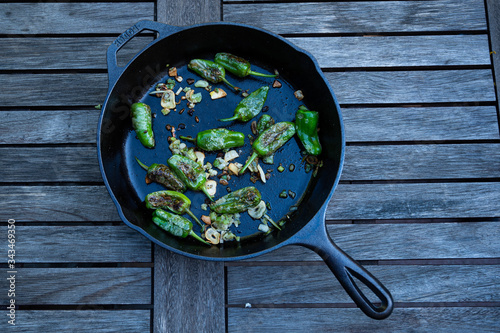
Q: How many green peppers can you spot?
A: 13